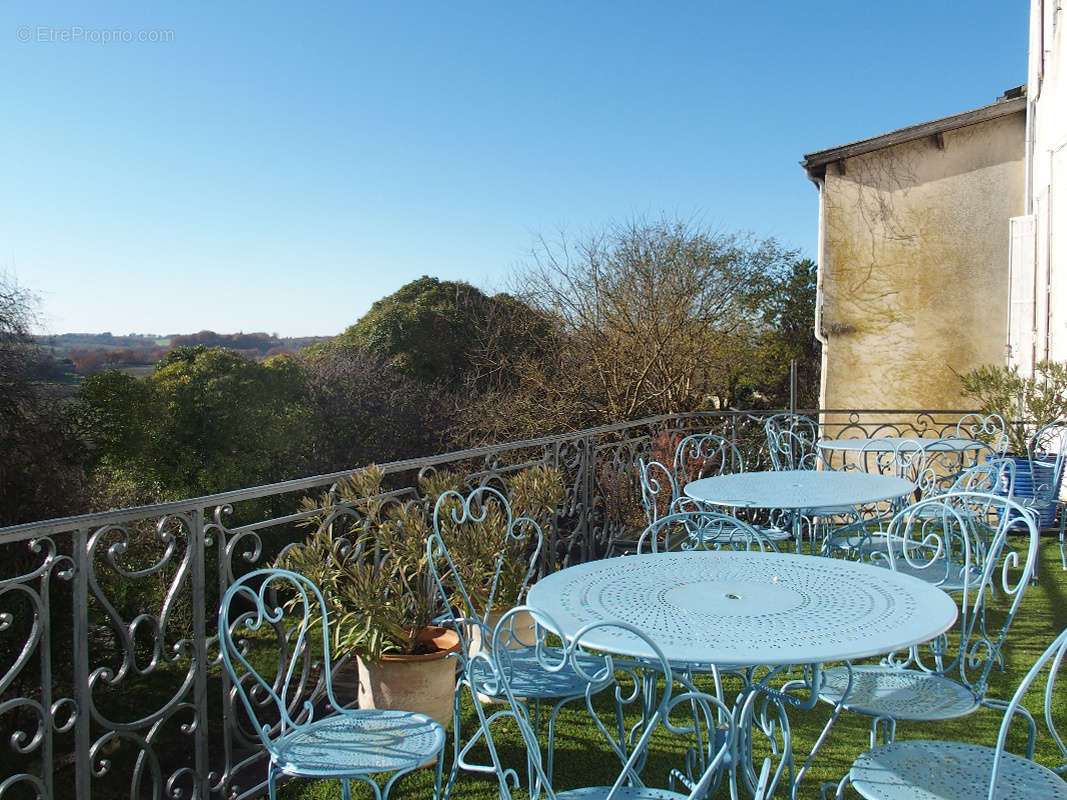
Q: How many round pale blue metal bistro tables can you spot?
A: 3